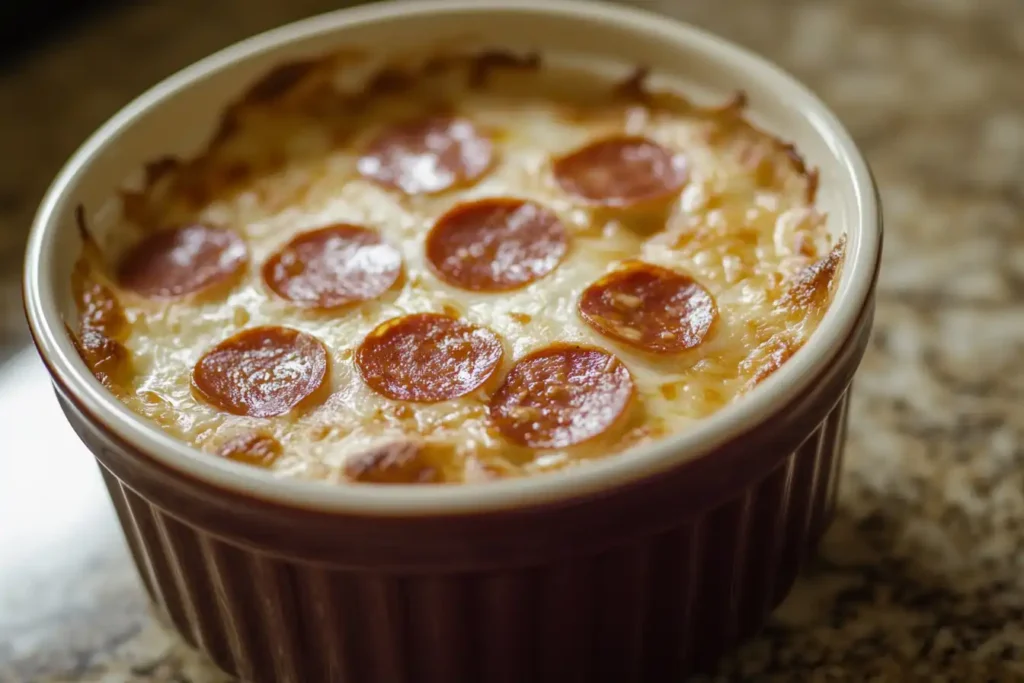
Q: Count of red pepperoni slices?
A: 9